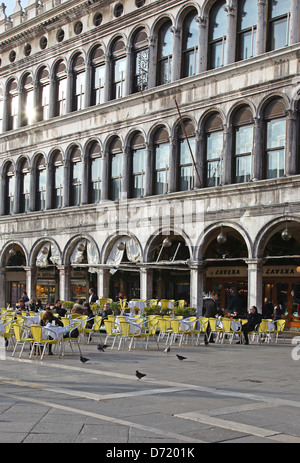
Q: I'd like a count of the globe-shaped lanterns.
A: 7